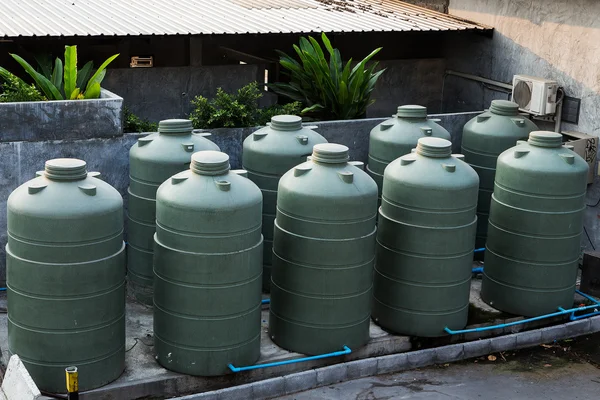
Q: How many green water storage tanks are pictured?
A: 9